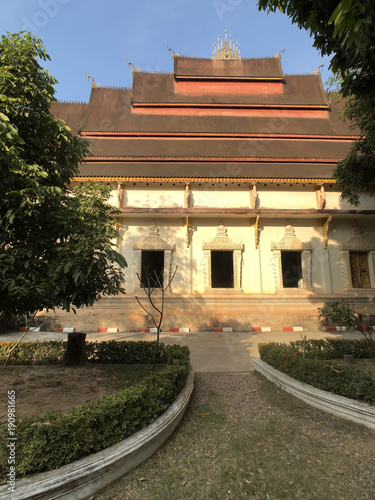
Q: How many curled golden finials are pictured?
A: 5